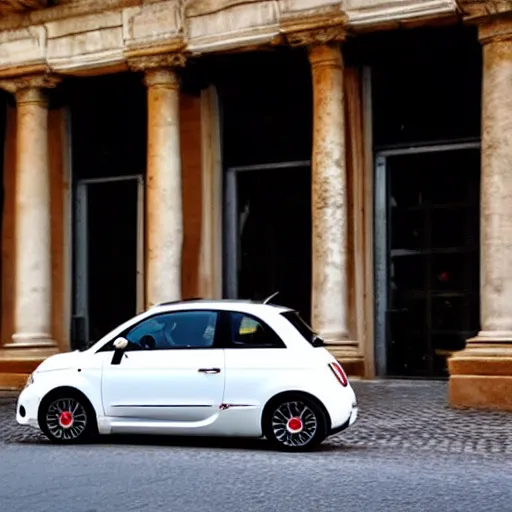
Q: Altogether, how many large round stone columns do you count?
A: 4